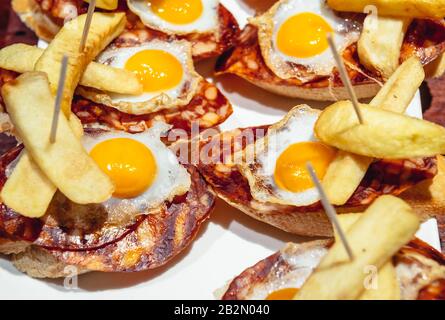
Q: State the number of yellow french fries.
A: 11